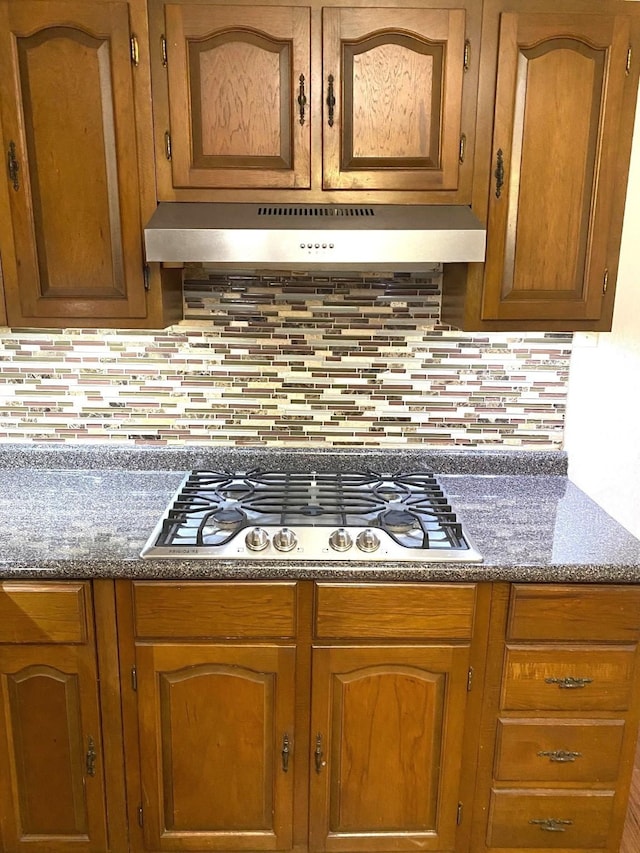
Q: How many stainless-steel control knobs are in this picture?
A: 4